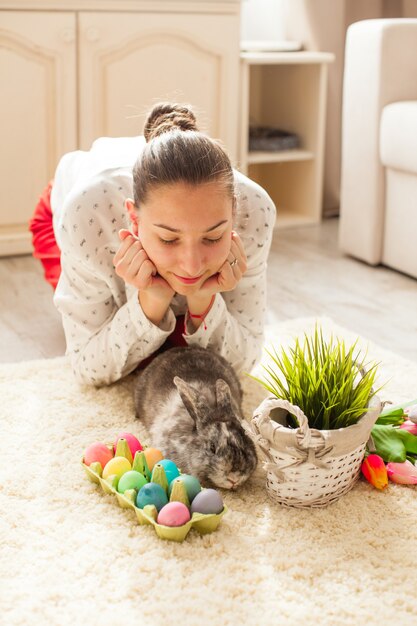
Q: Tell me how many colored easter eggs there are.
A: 10